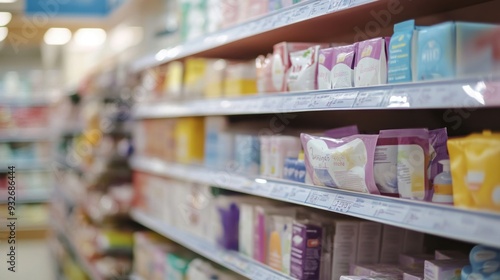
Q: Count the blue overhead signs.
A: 1